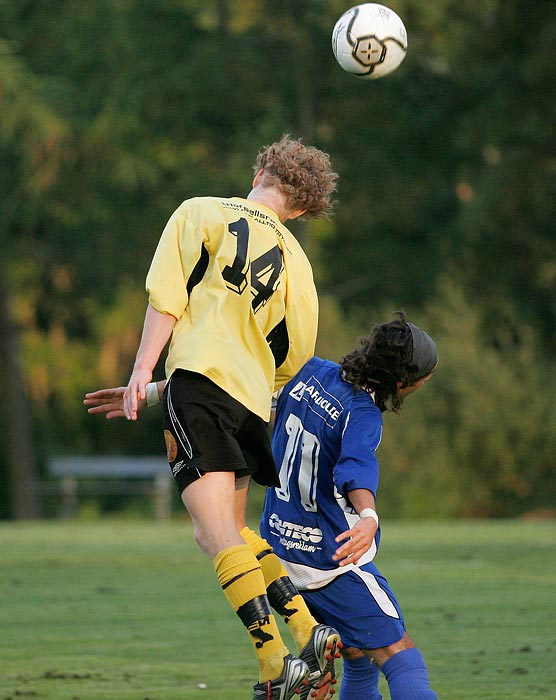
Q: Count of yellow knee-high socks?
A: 2